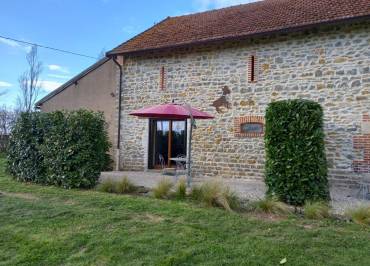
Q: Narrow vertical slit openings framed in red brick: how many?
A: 2